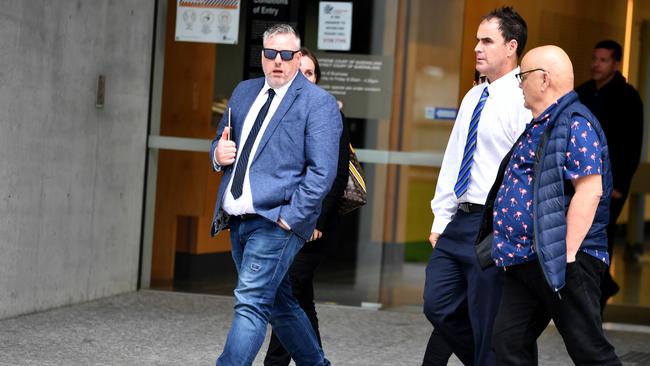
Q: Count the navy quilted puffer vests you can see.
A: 1